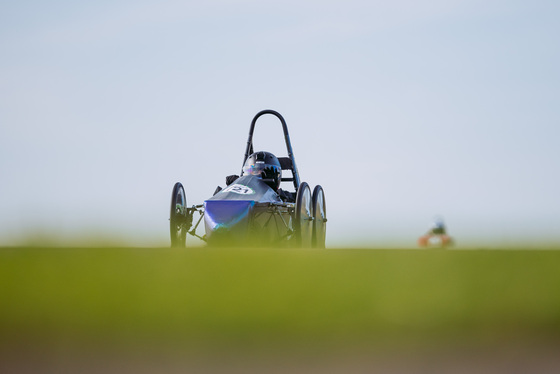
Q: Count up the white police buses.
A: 0